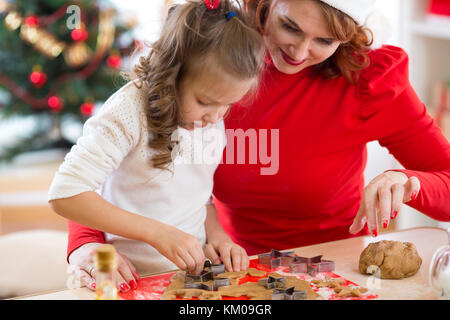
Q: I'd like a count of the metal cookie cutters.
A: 6